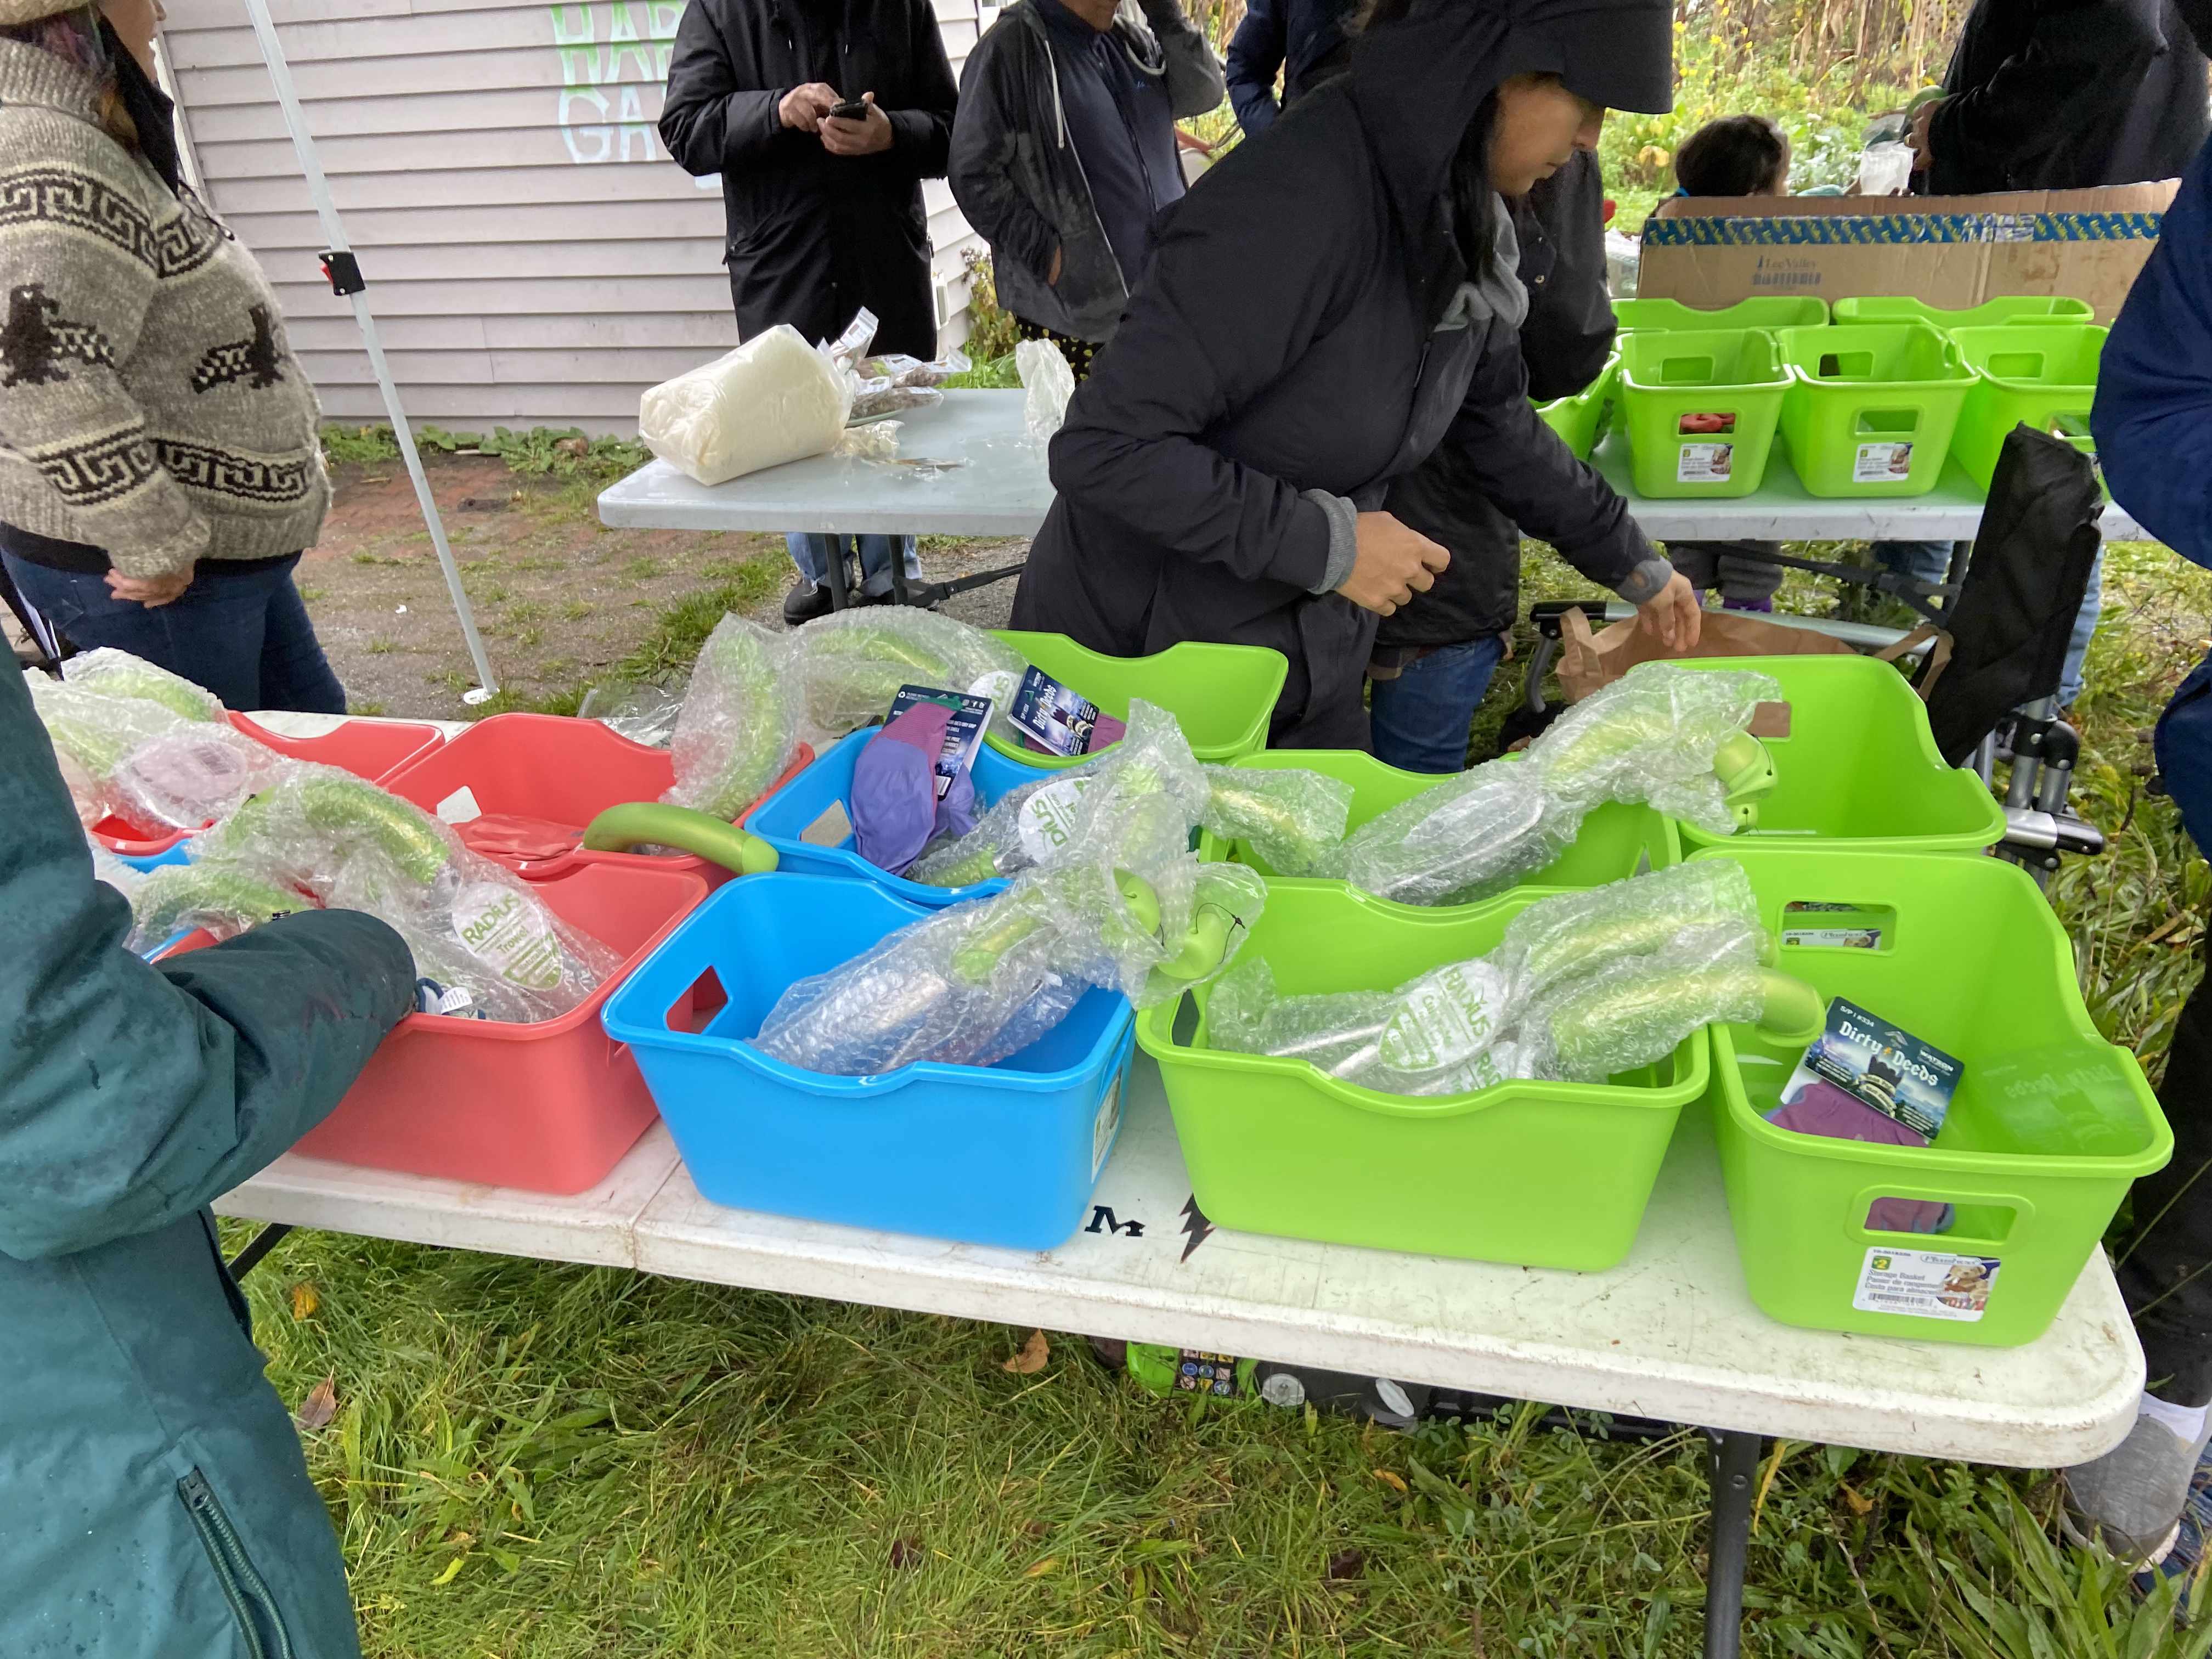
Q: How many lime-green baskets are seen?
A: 11